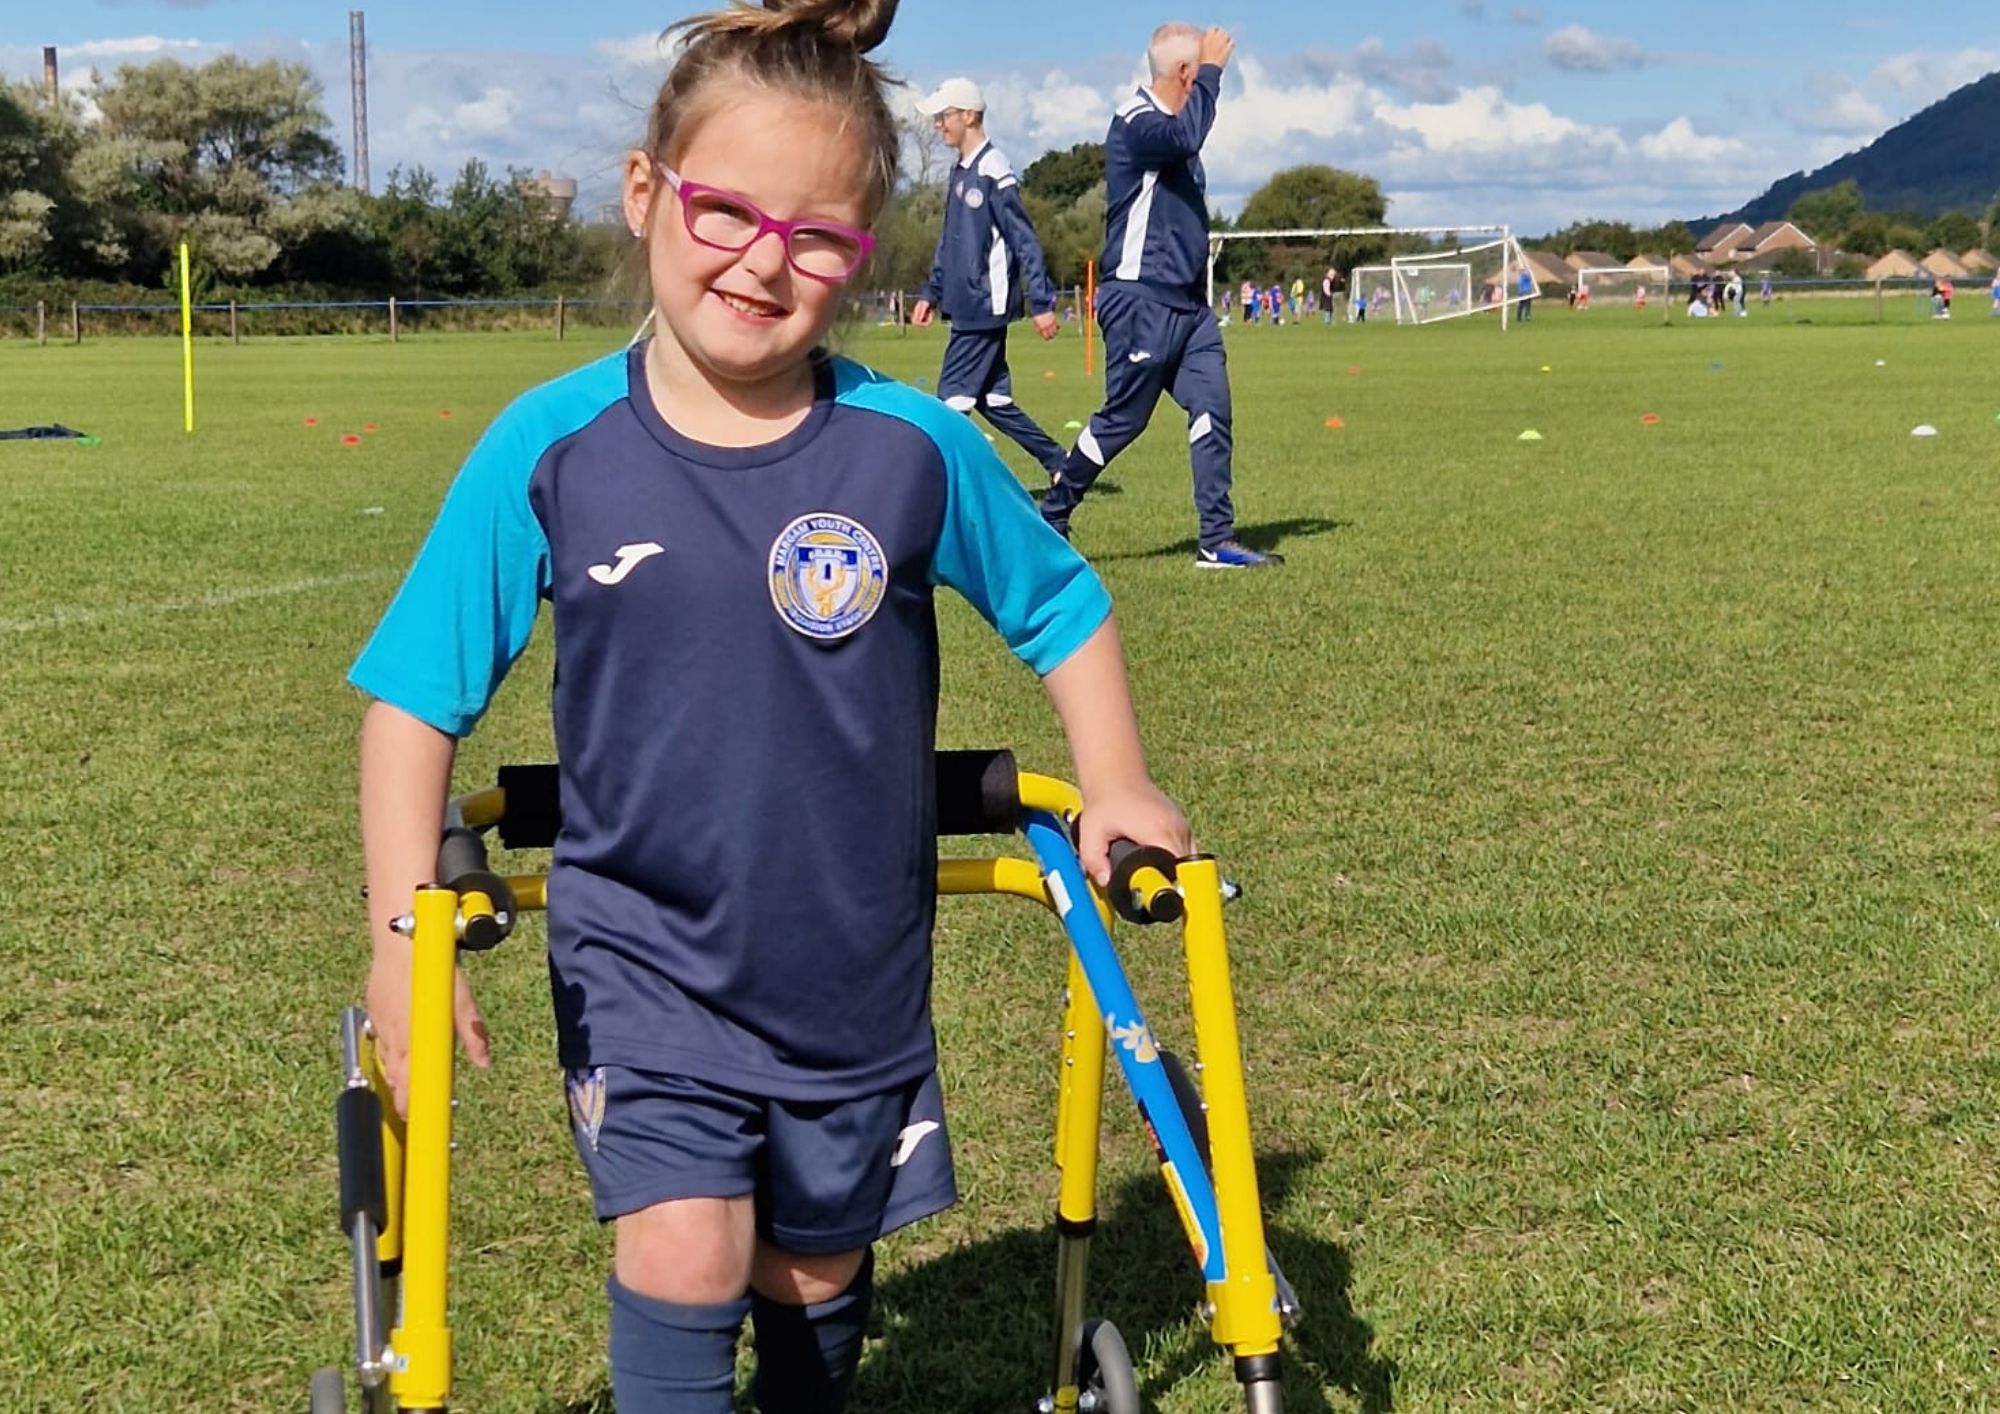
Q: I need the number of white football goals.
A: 4